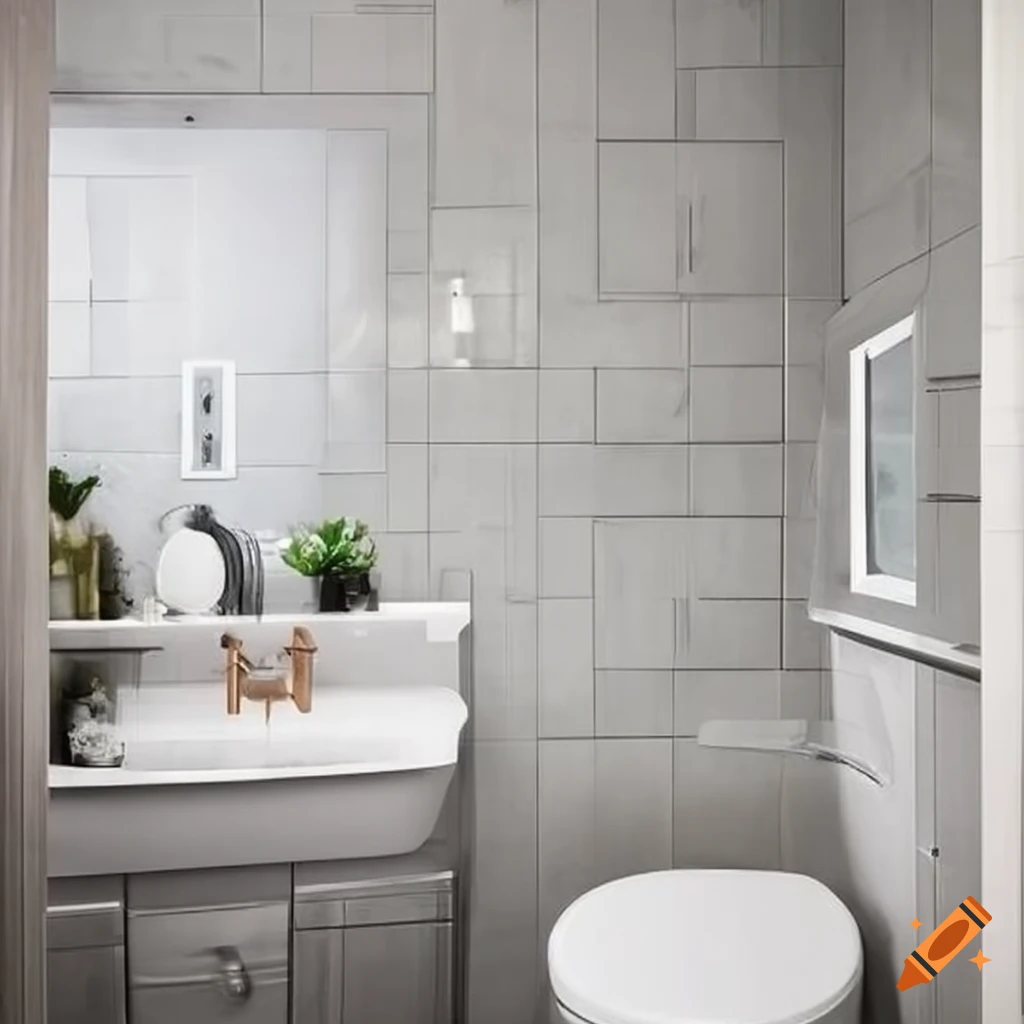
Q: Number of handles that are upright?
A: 2